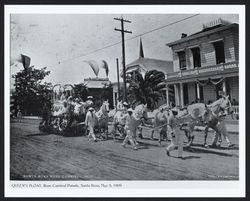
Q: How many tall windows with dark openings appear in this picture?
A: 3